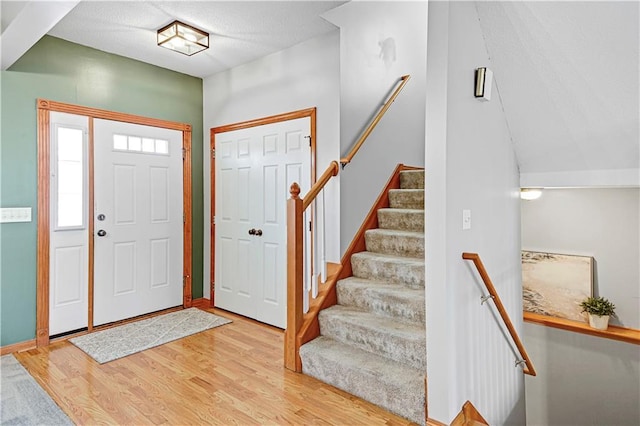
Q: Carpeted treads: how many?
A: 8